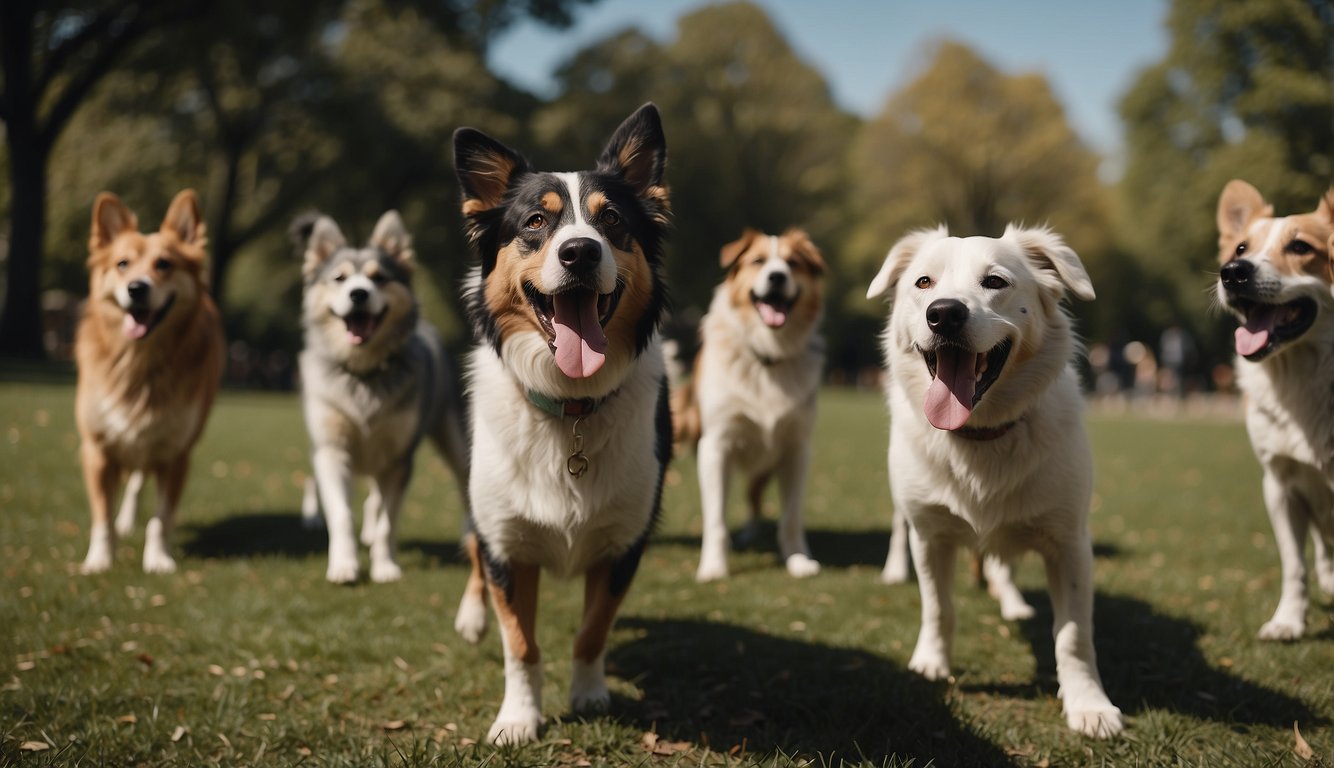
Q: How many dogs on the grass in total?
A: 6